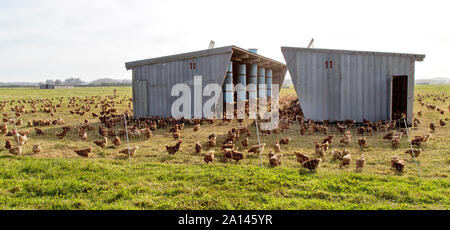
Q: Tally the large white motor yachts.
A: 0